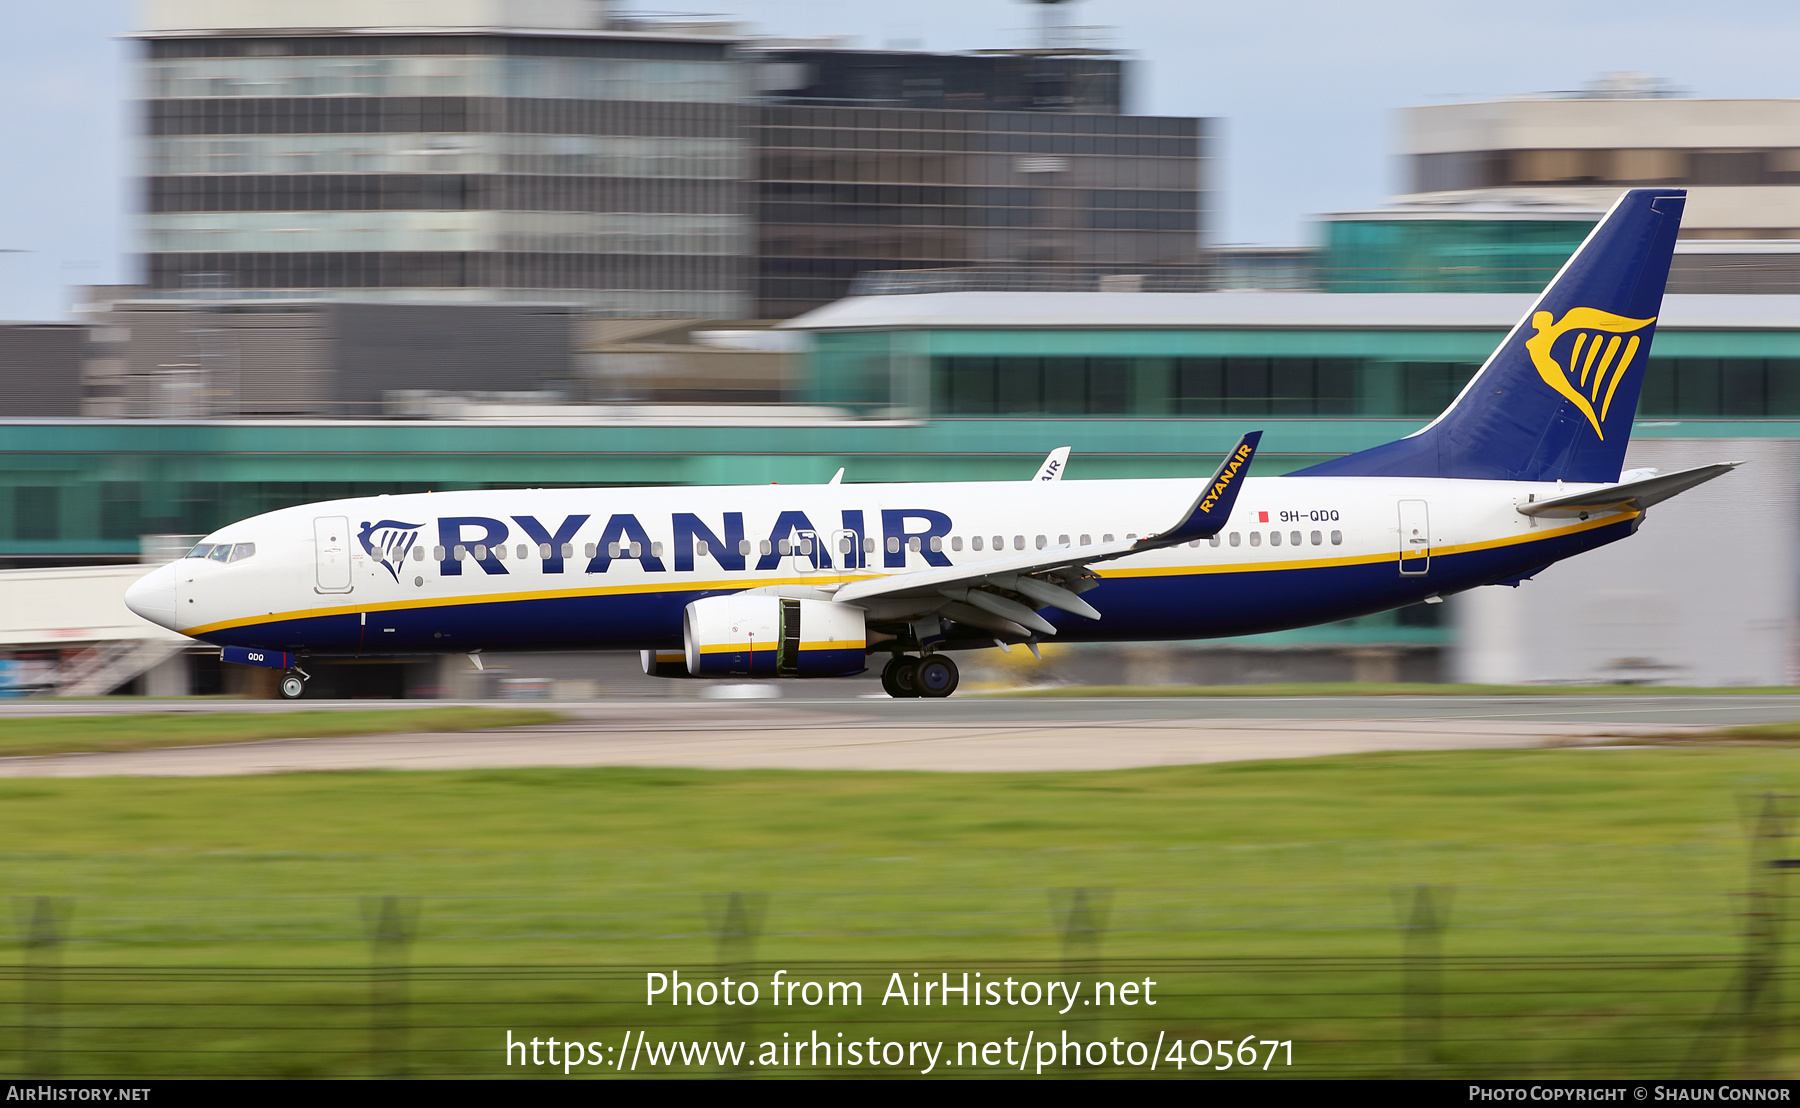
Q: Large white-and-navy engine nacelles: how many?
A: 2